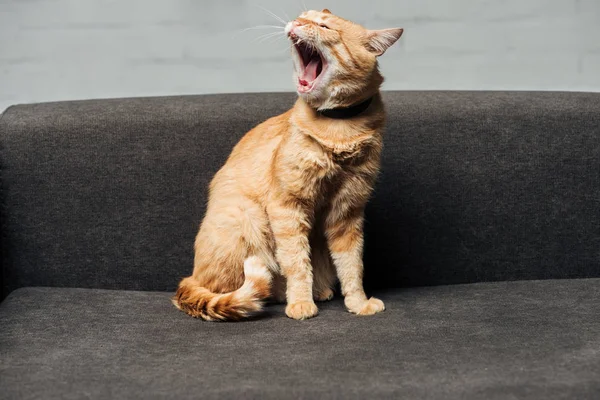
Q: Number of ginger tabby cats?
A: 1